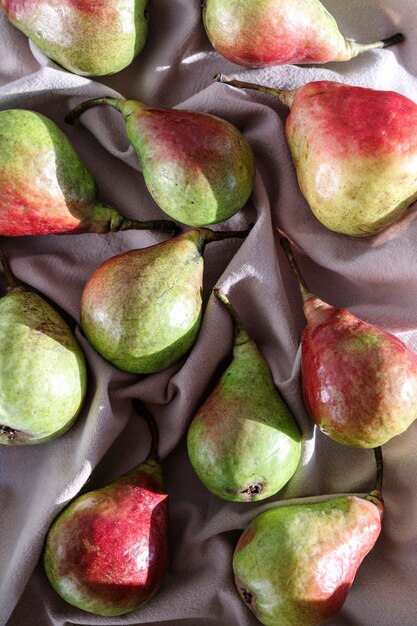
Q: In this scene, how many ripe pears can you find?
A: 11